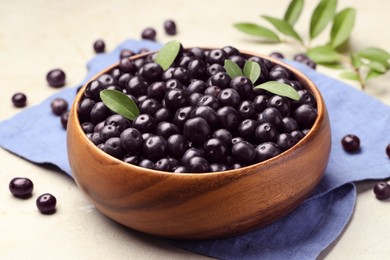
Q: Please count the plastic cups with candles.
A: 0